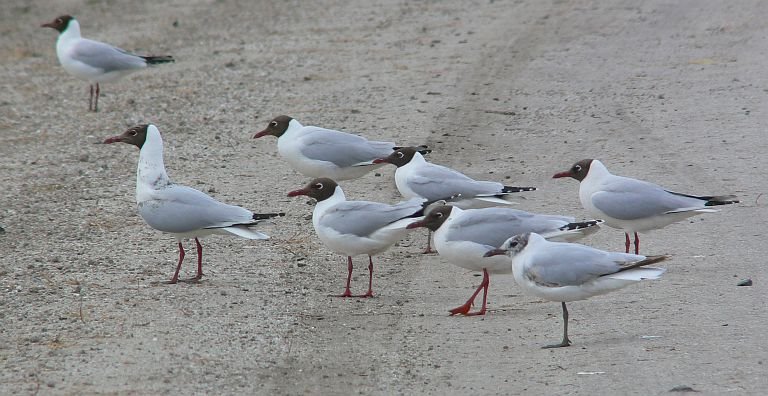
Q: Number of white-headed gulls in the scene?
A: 1